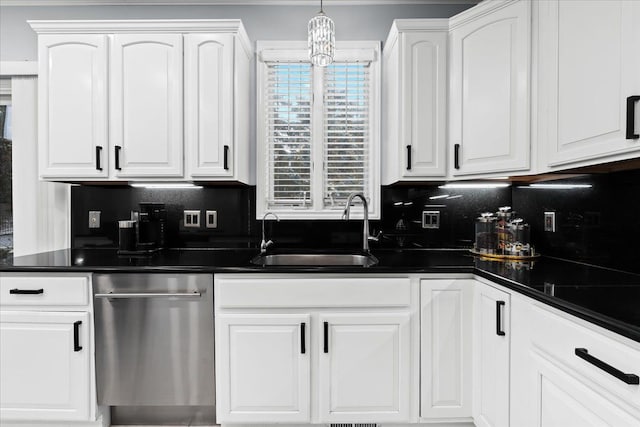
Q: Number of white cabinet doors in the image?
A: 12